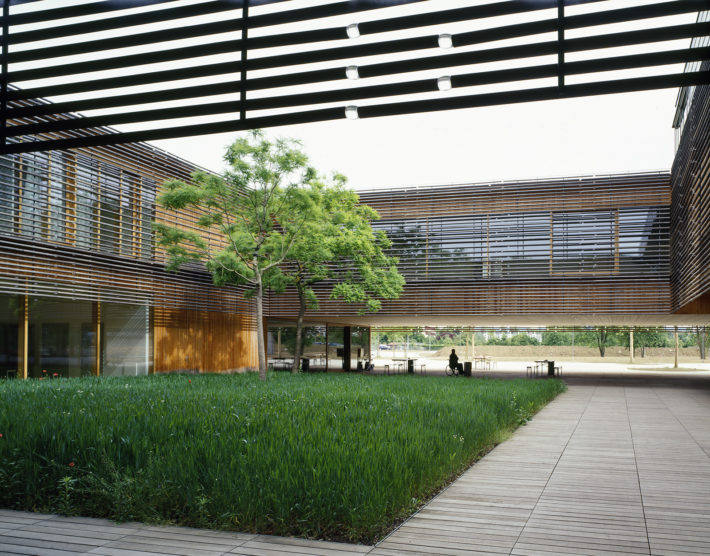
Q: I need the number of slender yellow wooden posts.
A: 2